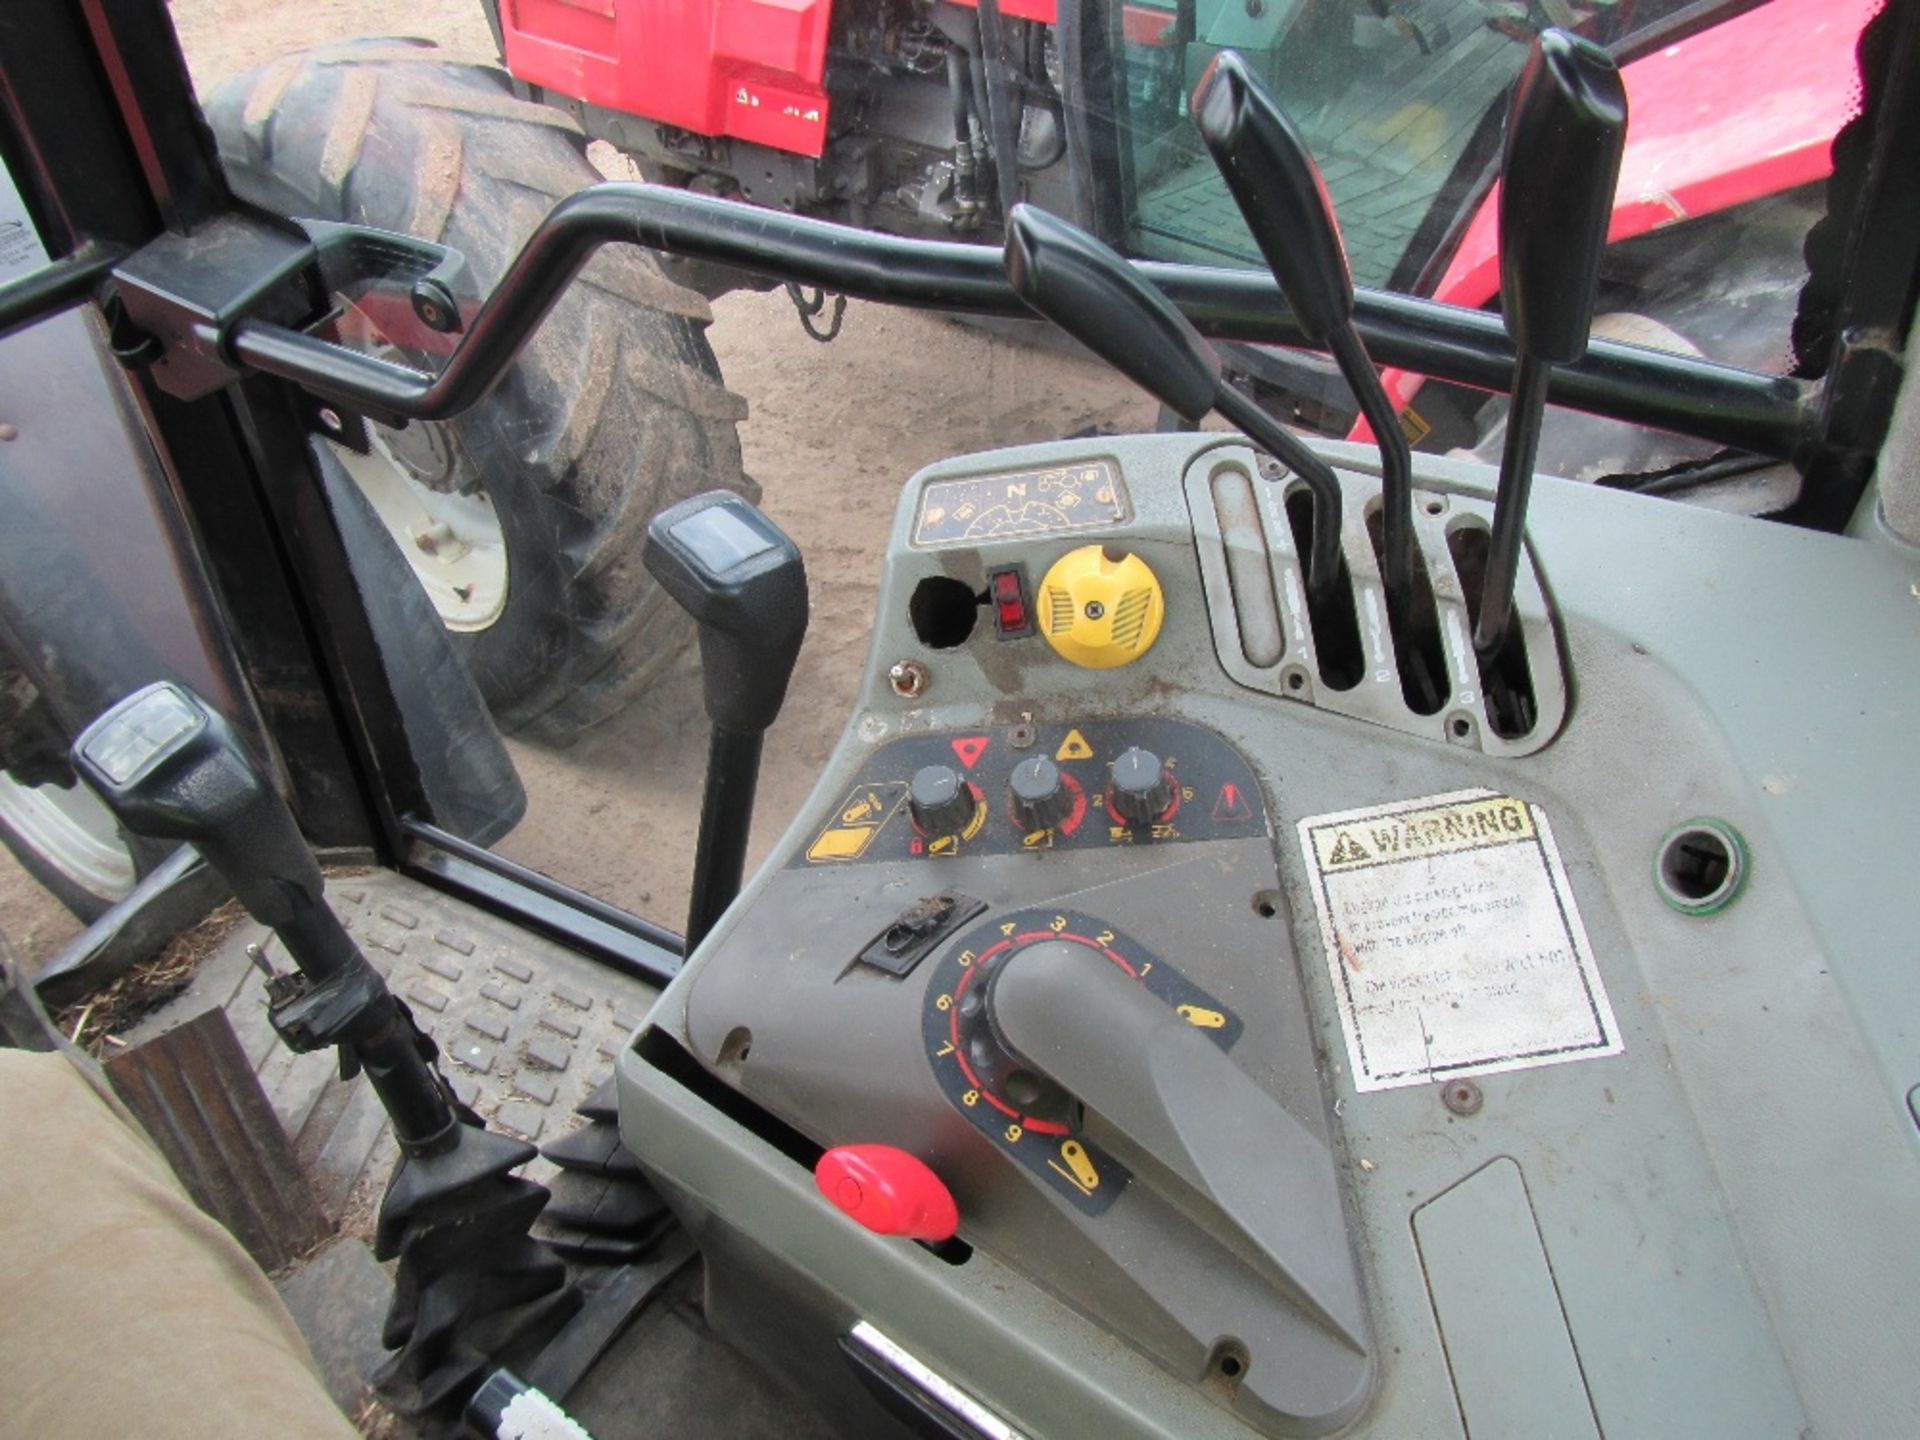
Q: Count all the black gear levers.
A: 5